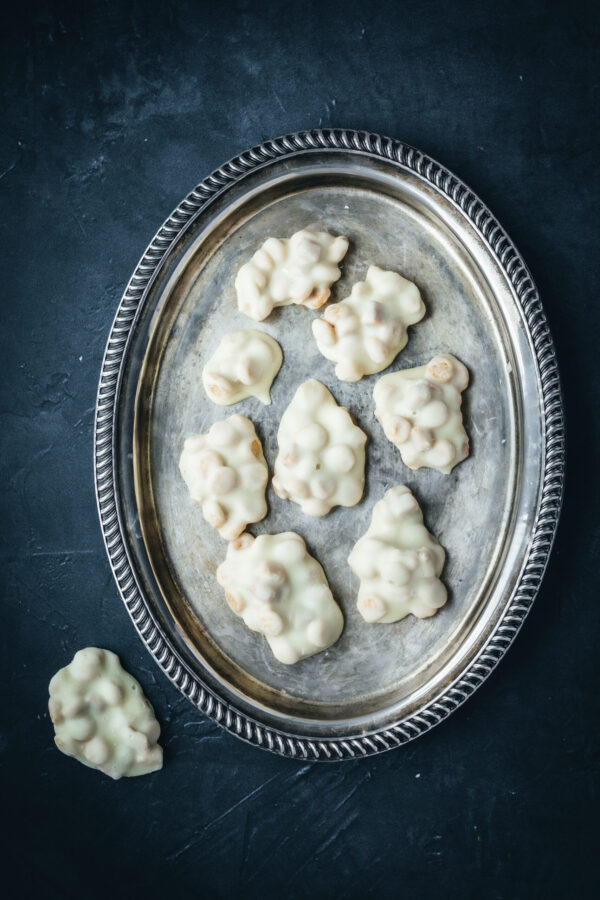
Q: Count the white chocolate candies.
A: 9